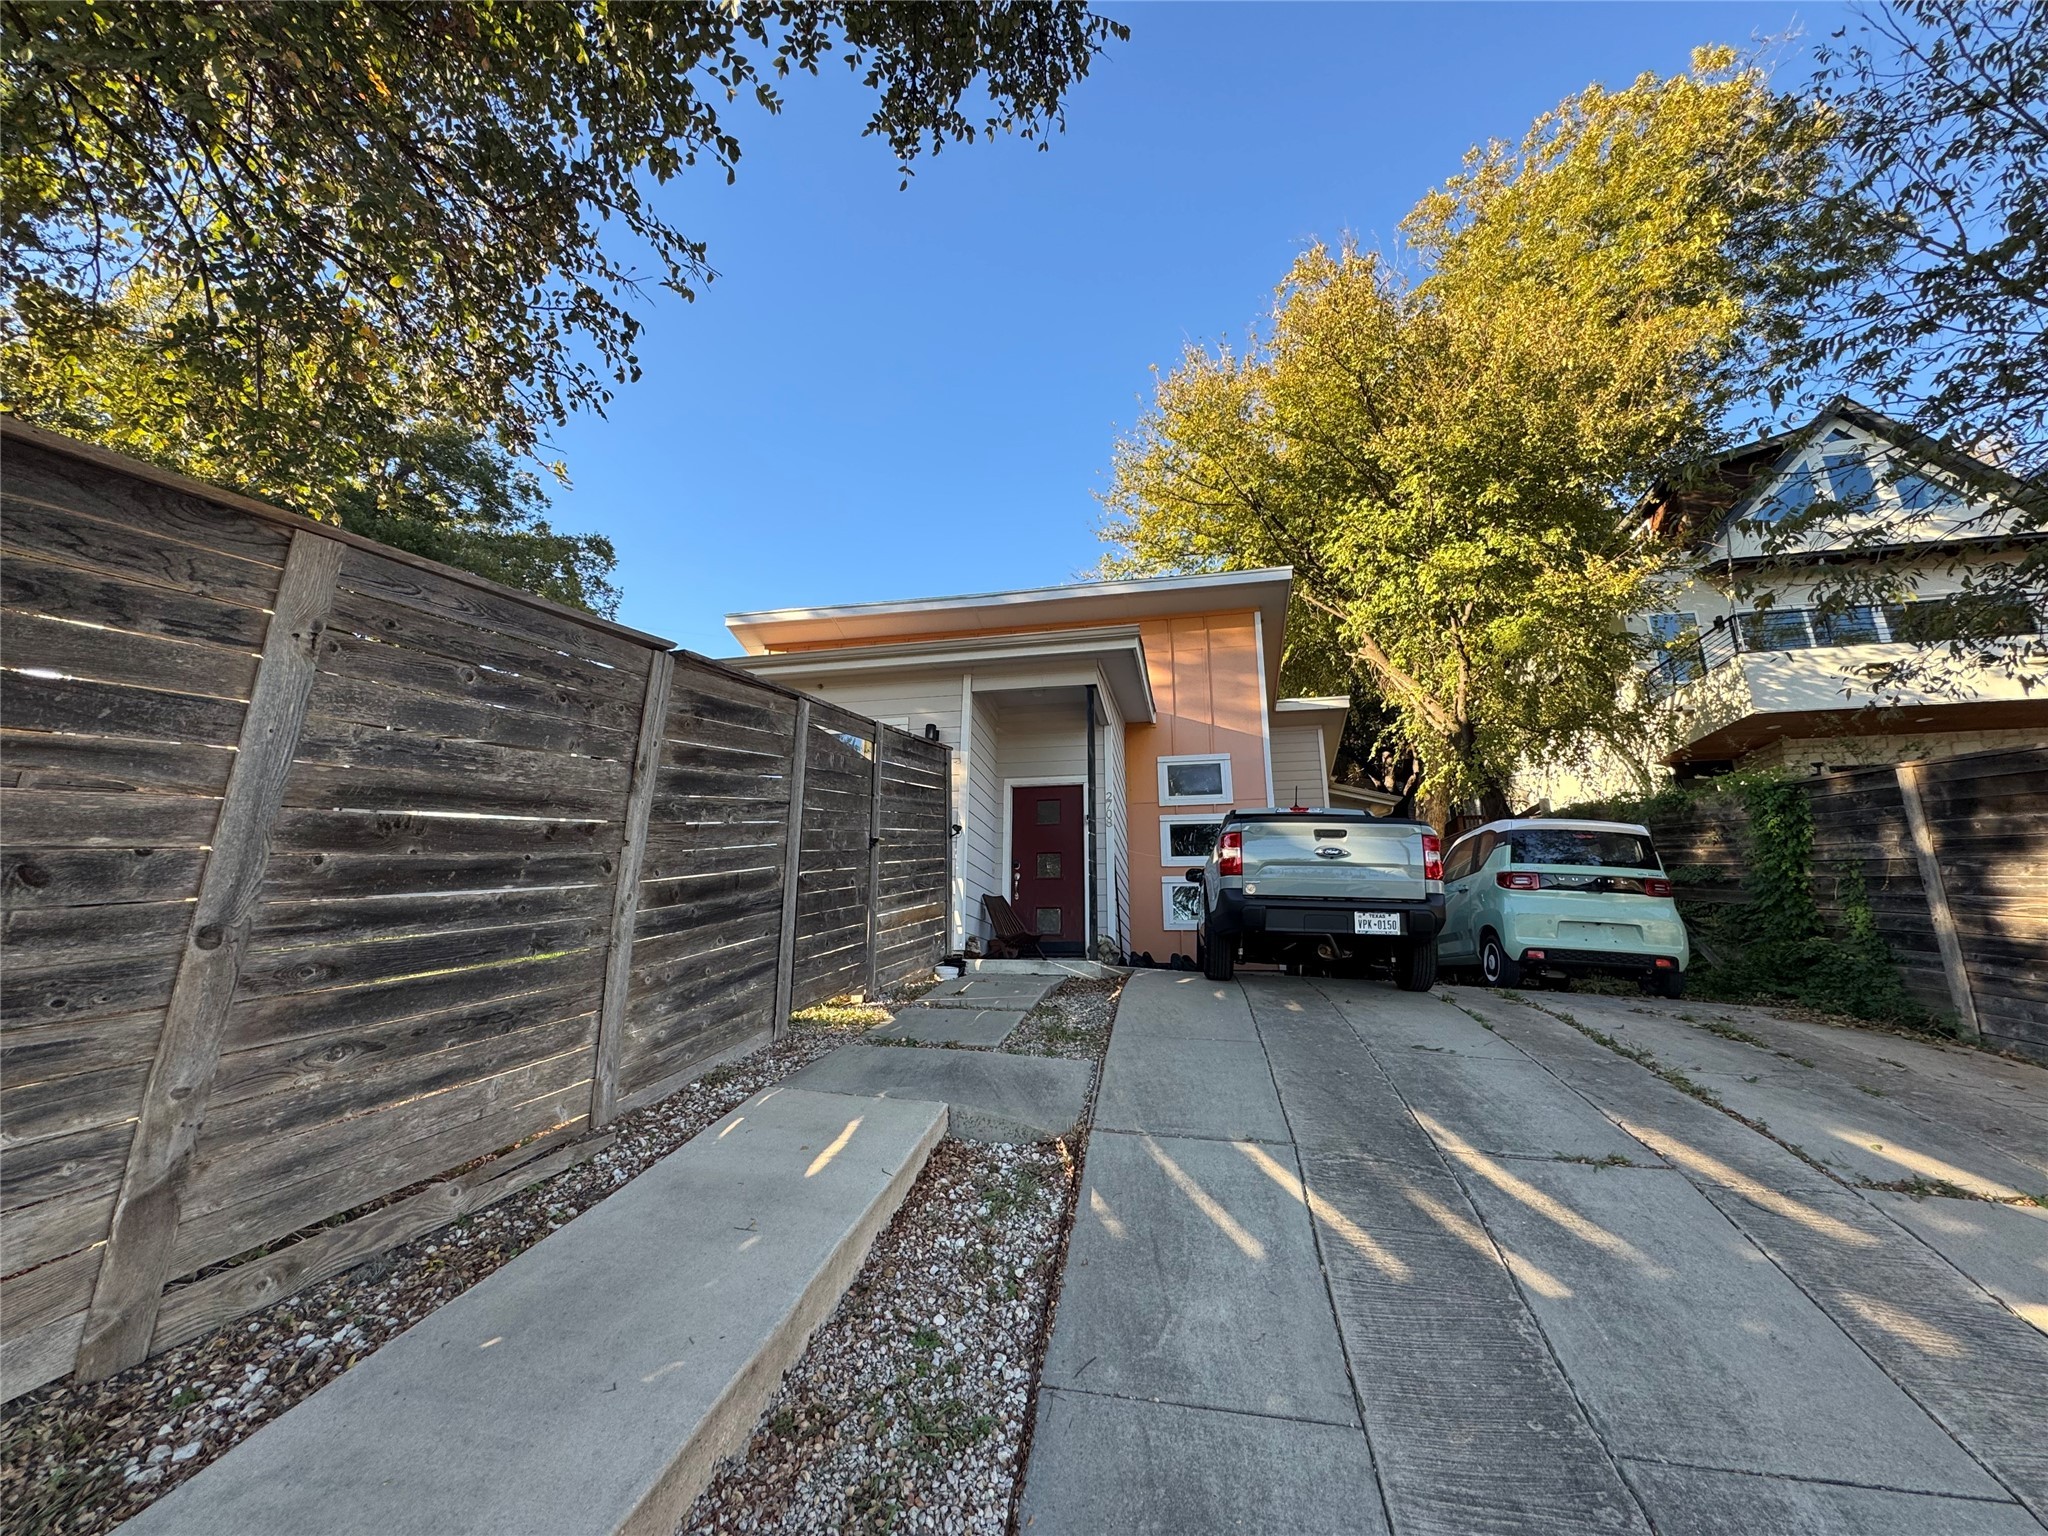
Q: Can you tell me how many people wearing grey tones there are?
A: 0